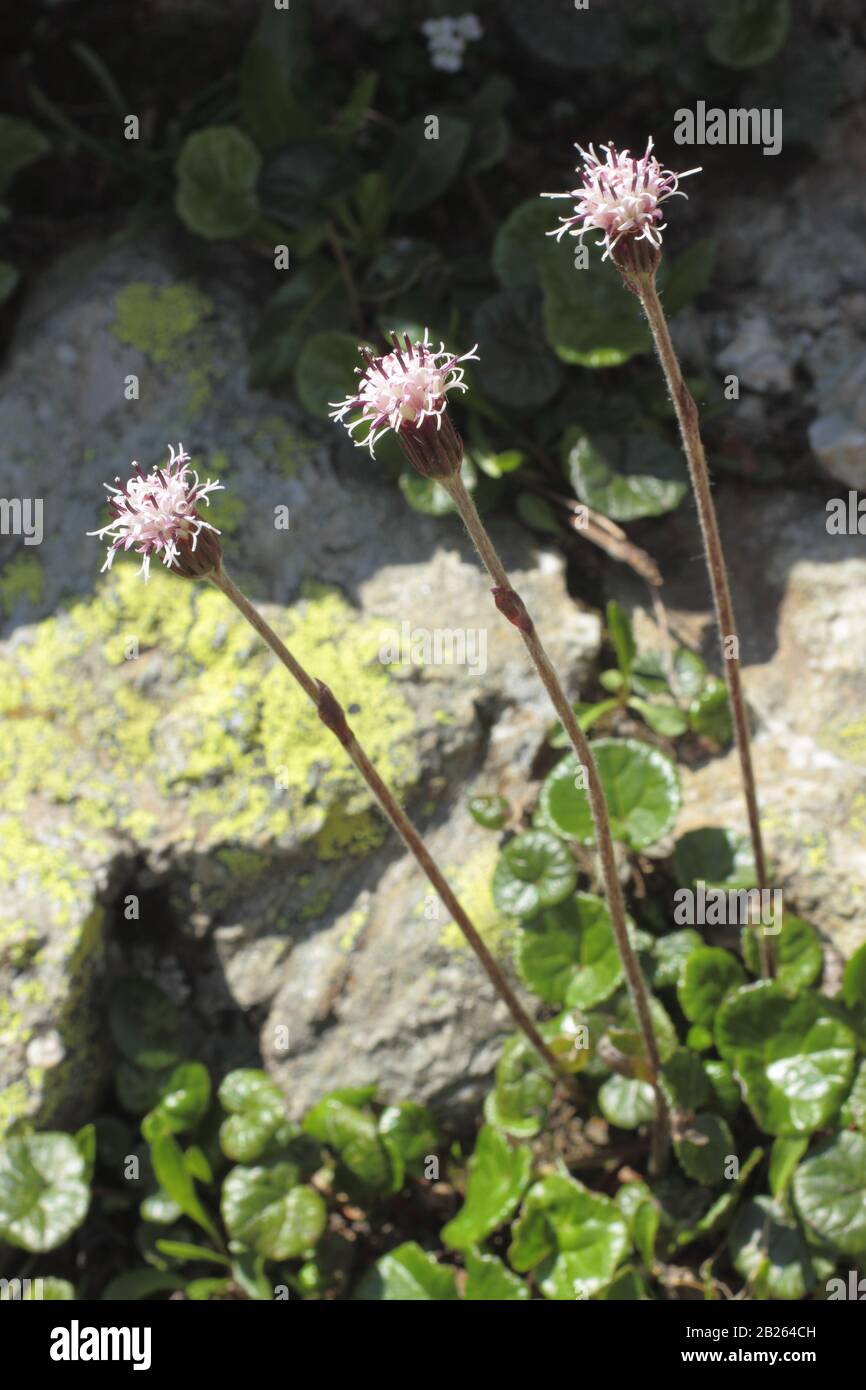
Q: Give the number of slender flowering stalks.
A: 3